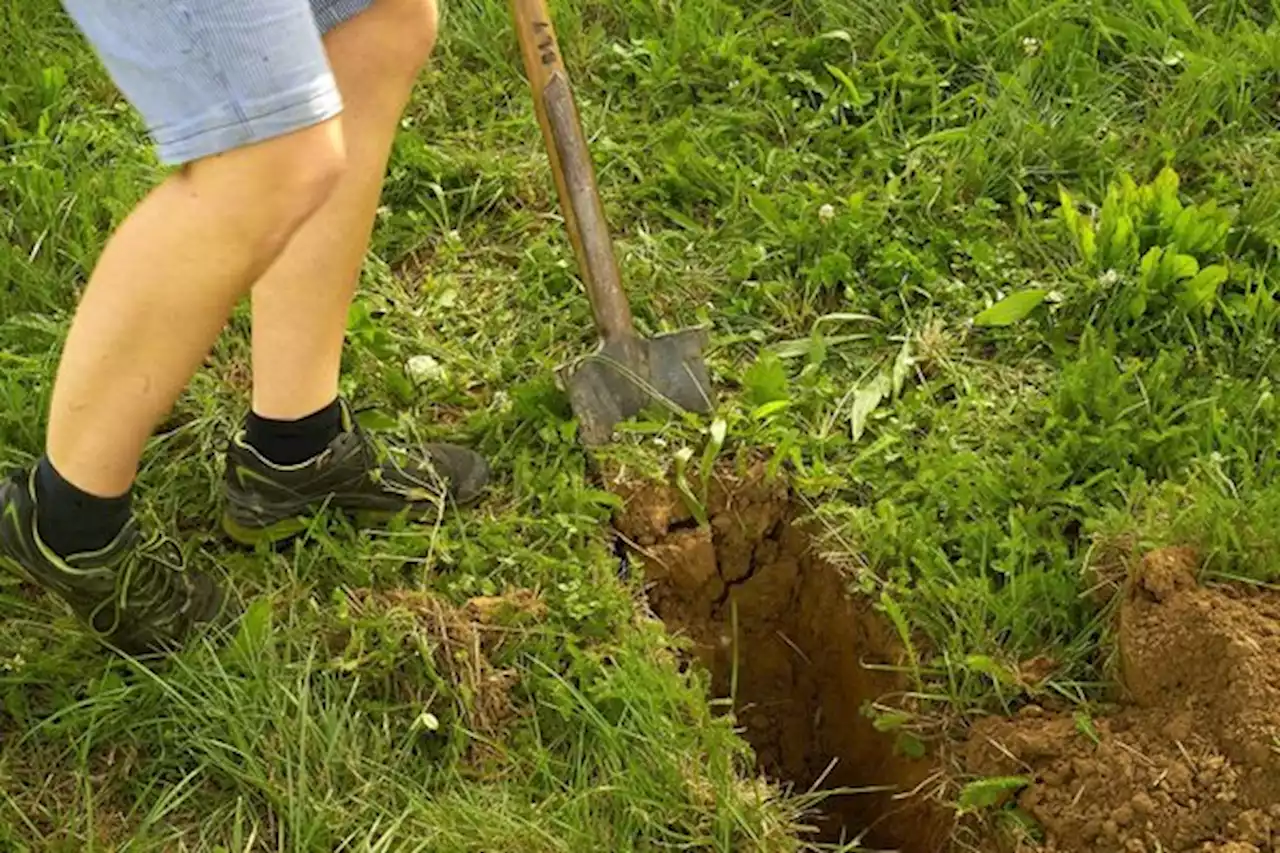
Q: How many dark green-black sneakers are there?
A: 2